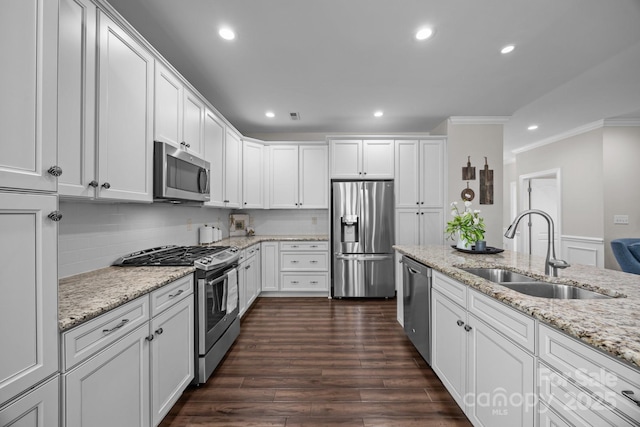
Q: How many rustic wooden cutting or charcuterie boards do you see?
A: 3